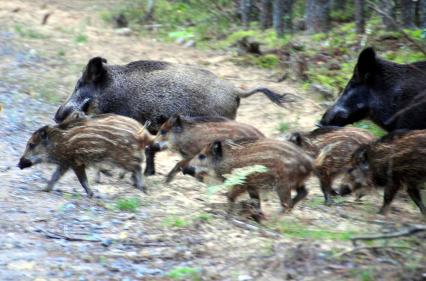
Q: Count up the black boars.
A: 2